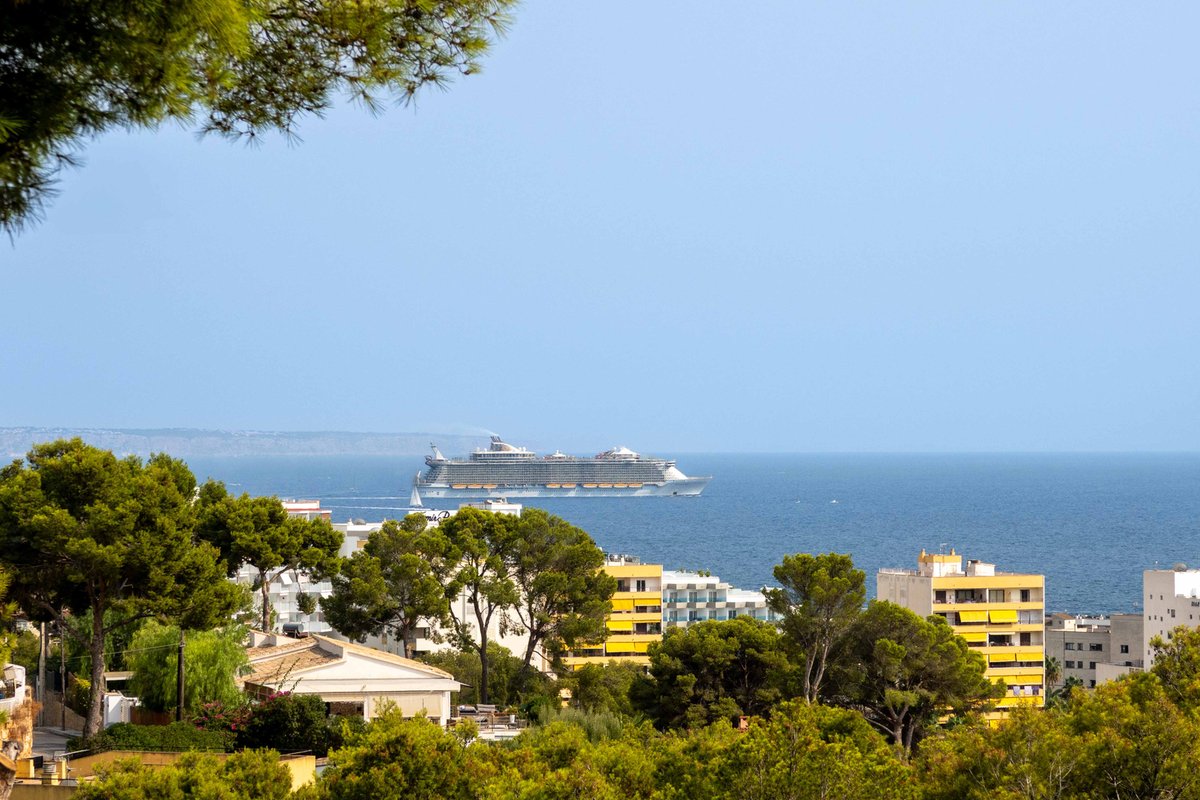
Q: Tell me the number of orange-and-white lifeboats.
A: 9